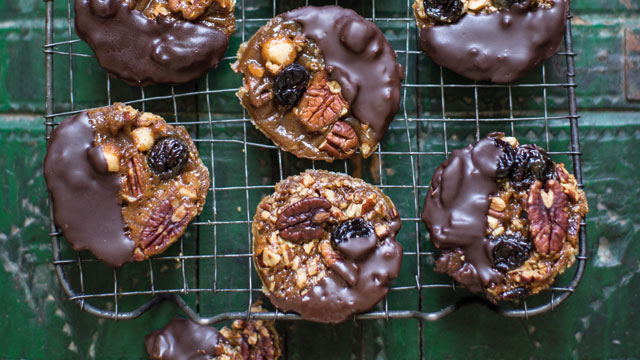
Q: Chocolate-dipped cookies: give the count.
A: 7